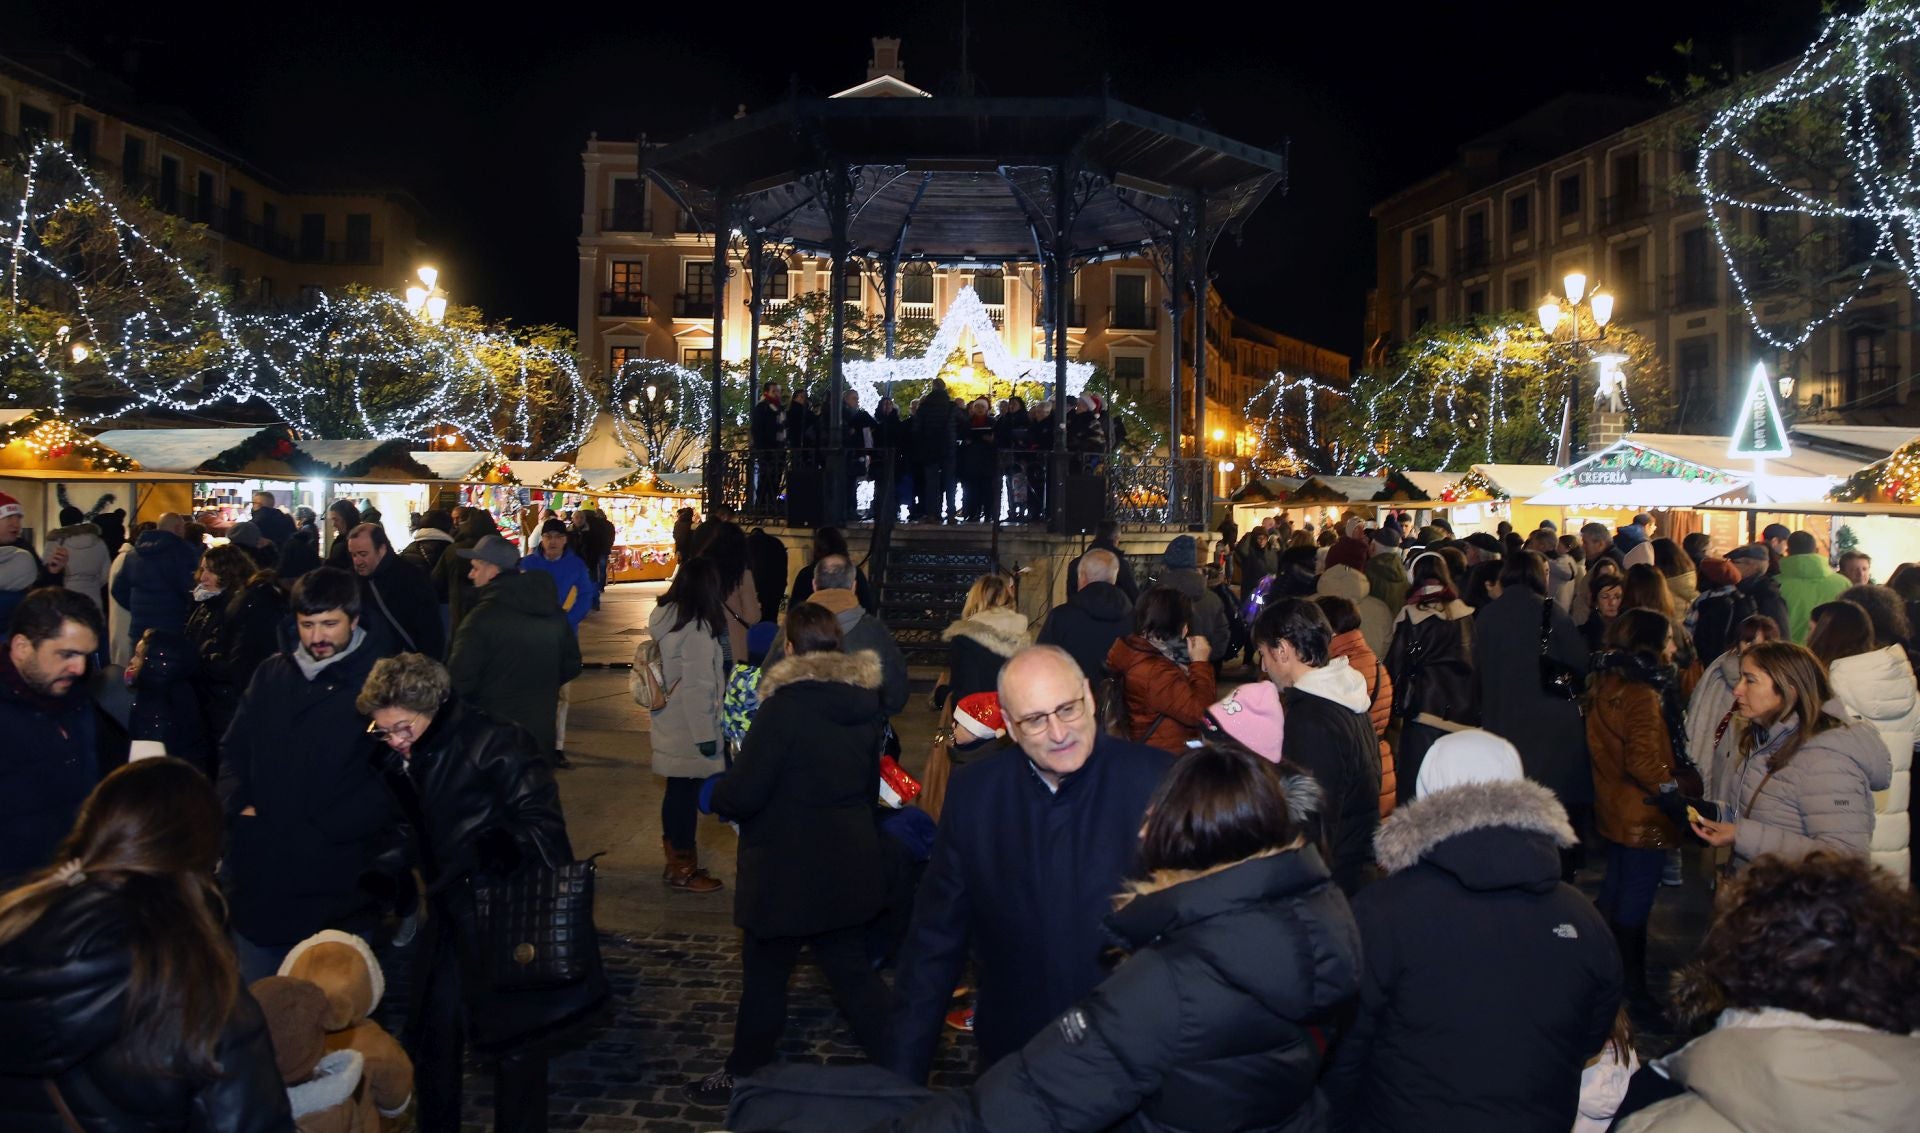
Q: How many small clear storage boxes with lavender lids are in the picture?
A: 0